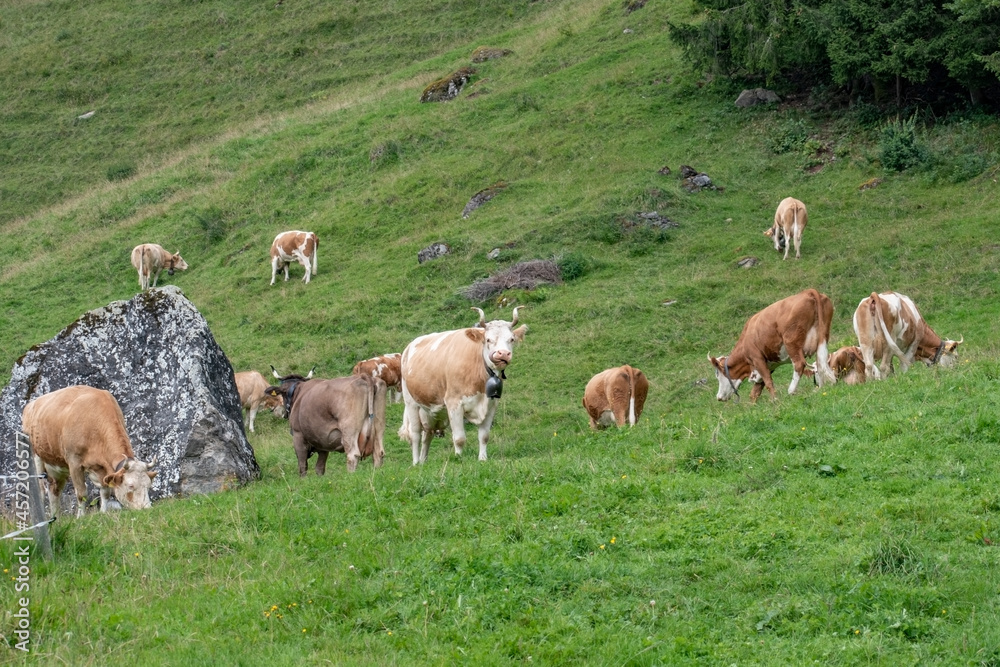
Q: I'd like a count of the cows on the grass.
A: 12